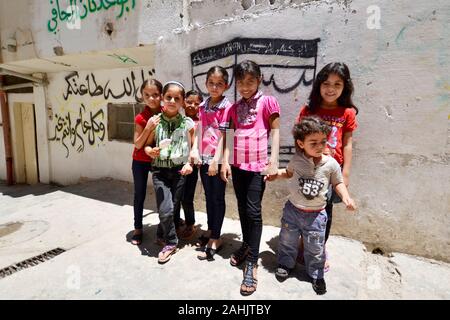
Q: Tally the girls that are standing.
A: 6